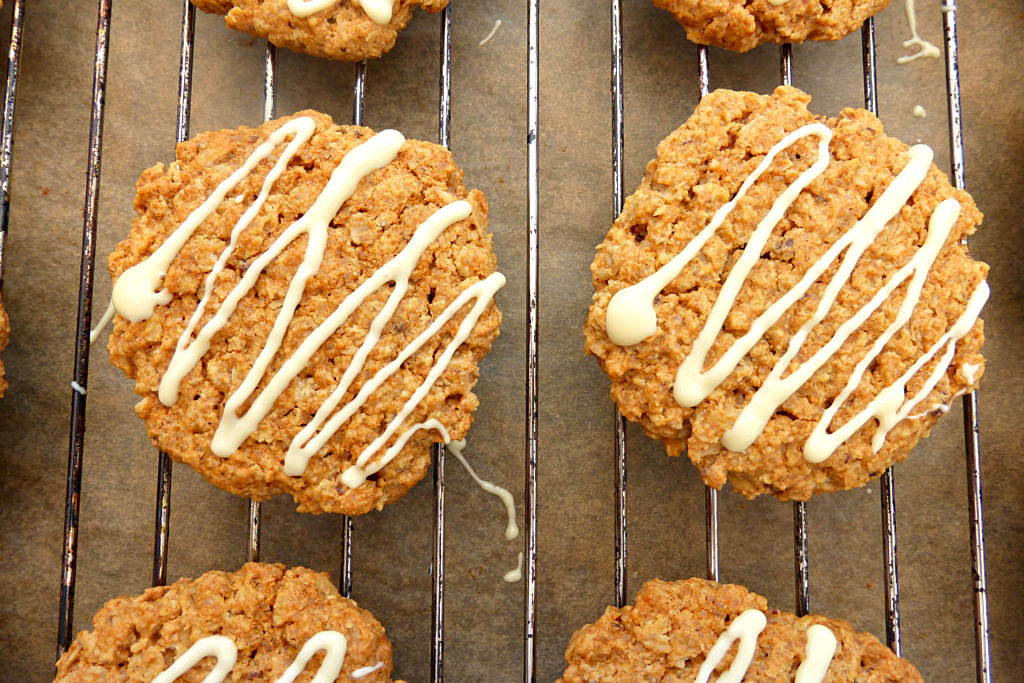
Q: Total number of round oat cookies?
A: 6